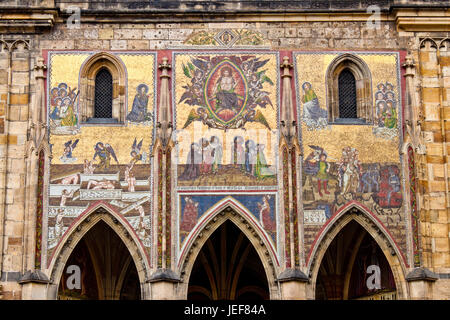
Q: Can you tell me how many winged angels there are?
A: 12